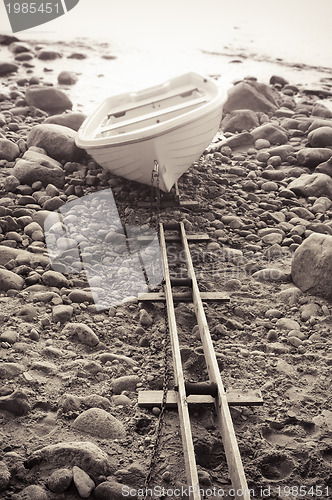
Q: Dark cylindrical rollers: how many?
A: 3